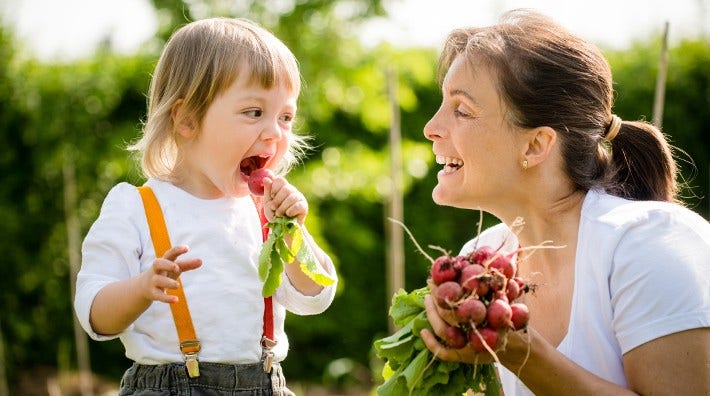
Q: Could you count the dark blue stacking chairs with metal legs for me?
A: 0